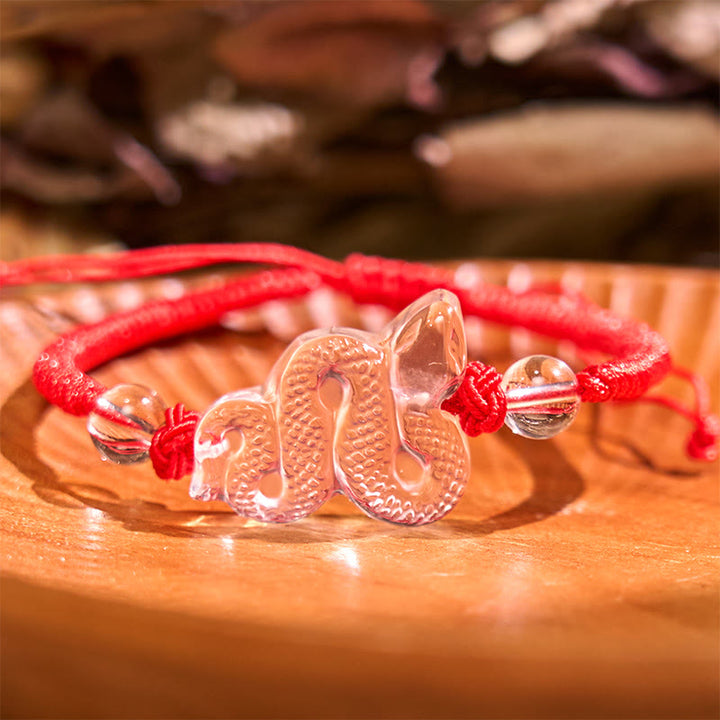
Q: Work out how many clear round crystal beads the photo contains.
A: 2